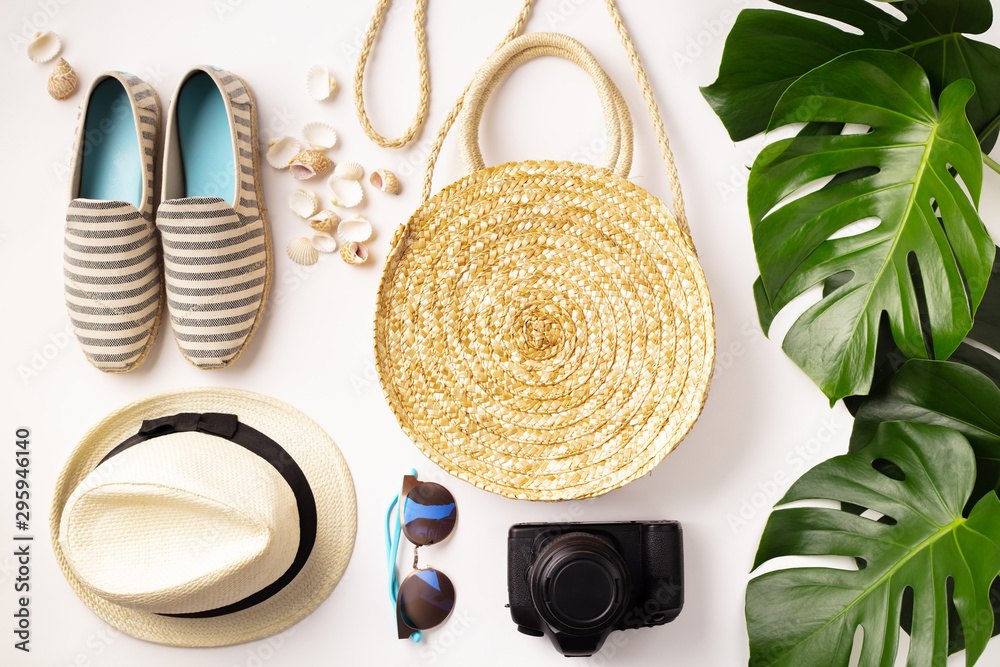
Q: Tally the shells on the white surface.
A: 15